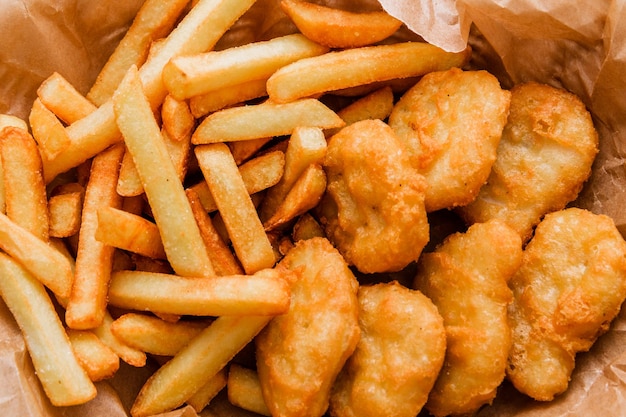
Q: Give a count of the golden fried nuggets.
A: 7